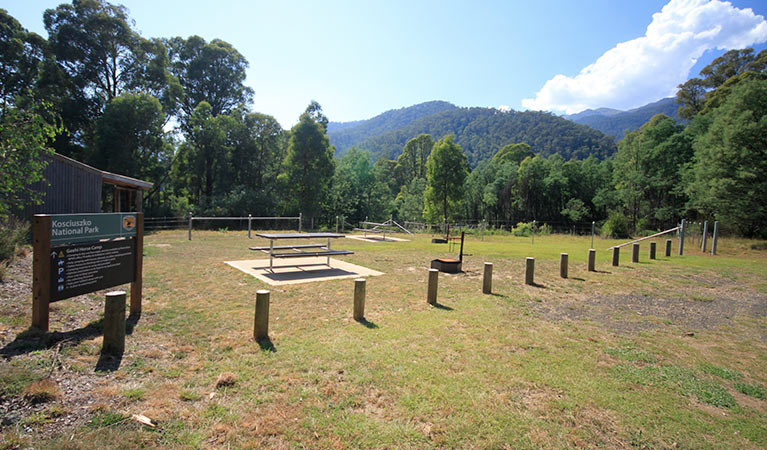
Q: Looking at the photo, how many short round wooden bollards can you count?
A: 12